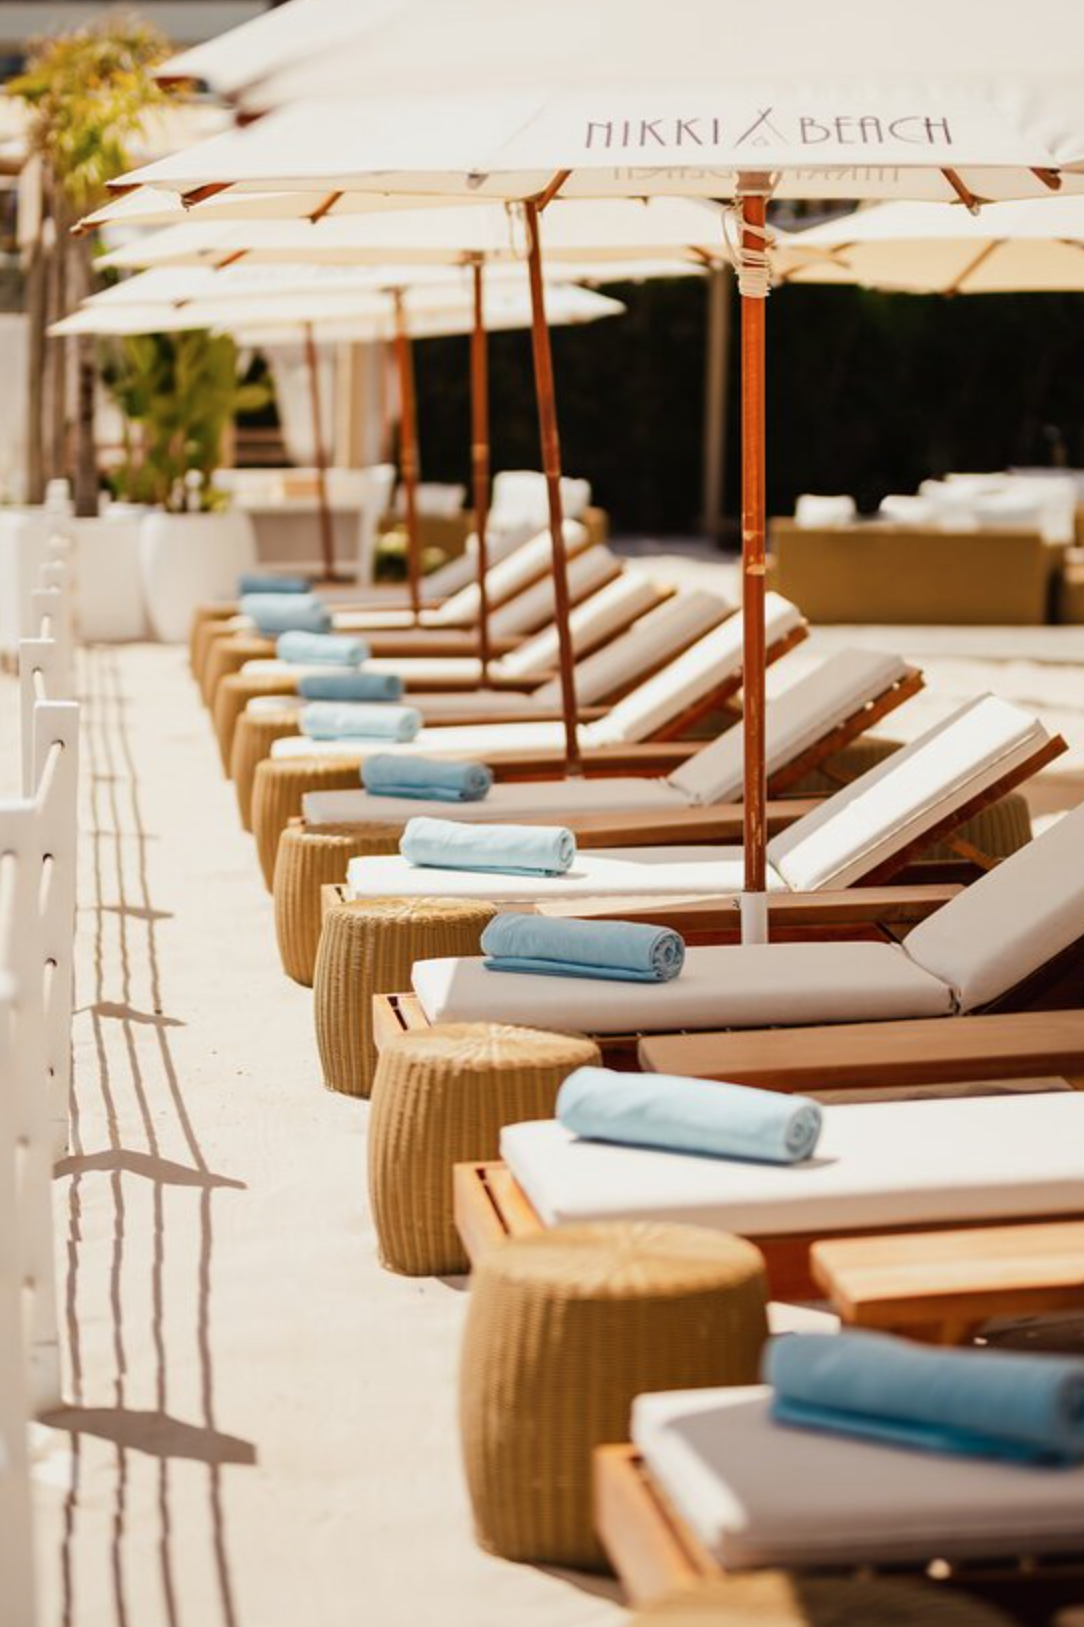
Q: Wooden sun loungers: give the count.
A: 11